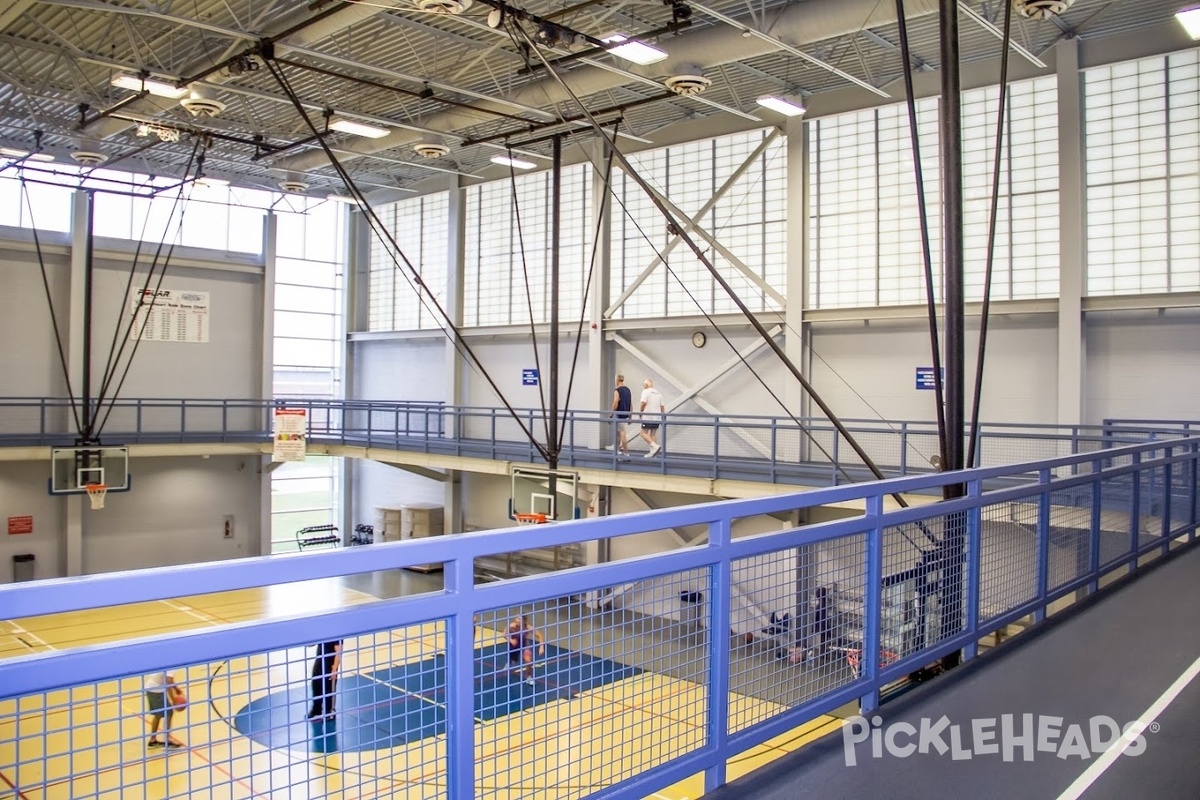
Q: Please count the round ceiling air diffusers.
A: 7